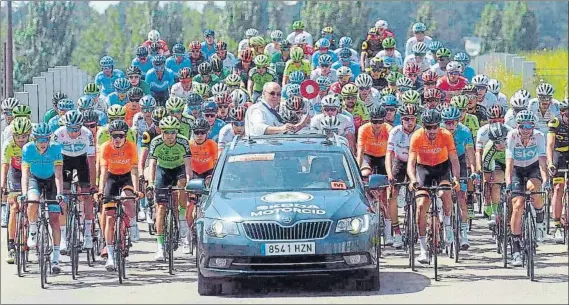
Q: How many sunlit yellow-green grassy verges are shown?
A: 1